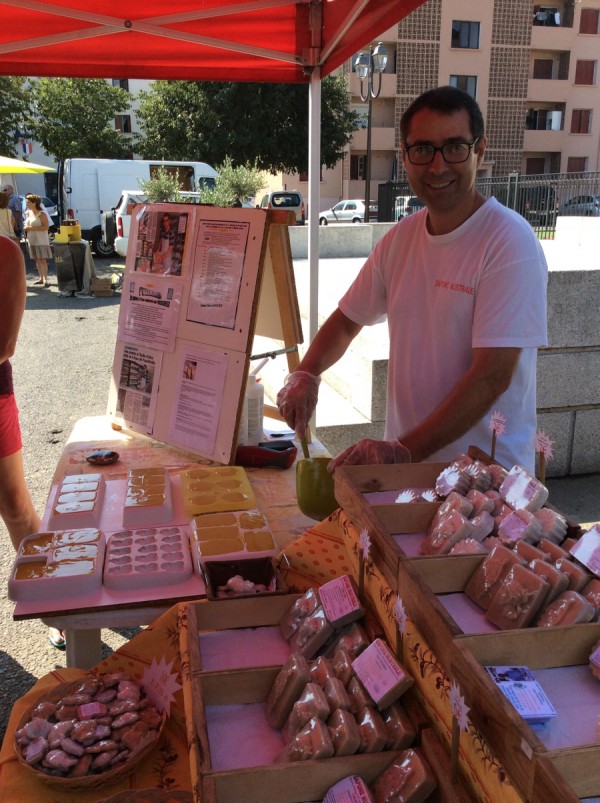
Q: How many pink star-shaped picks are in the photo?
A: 6